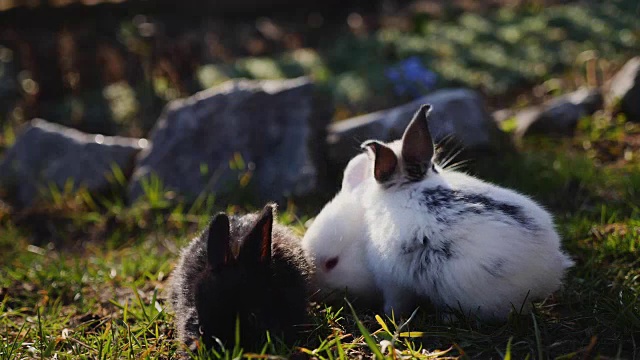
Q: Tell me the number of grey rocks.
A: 5